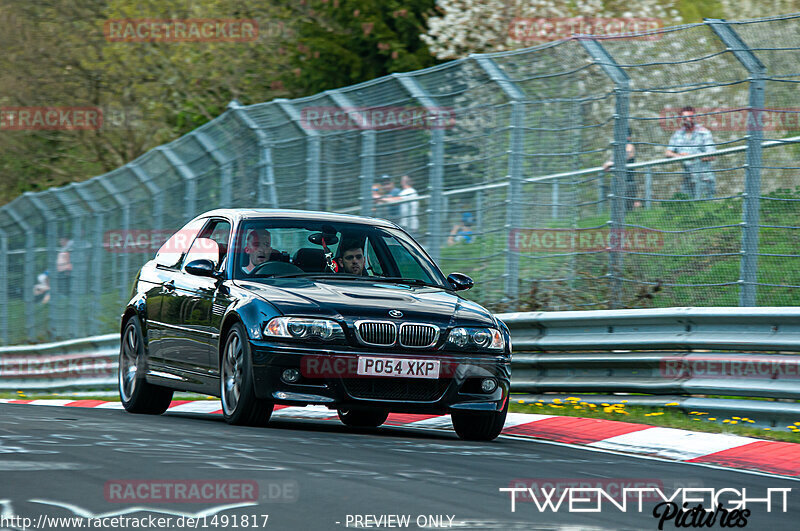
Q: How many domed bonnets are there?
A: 1